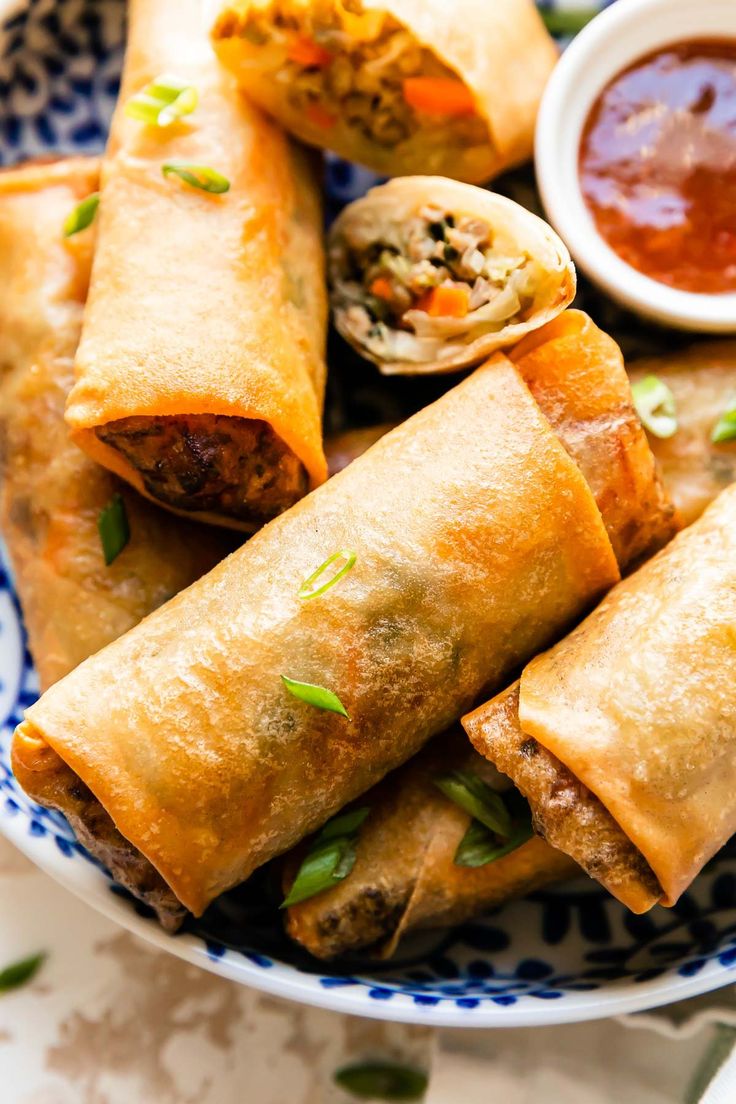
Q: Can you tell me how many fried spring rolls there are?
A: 8